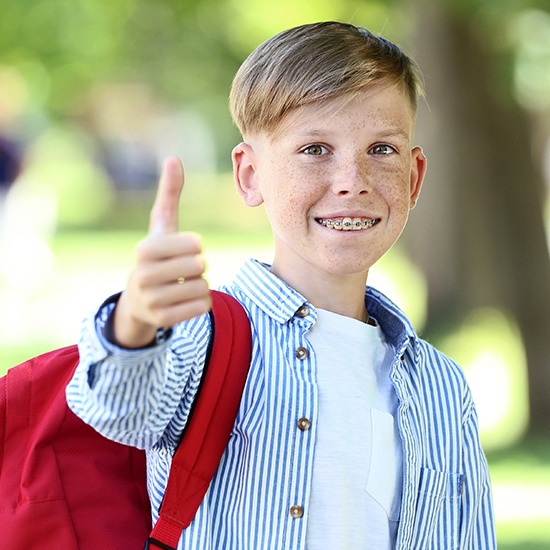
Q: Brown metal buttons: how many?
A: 4